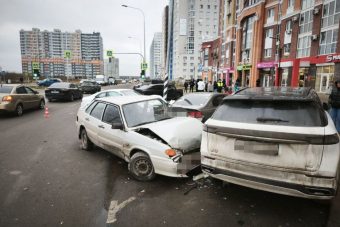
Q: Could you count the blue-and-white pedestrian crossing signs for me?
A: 4